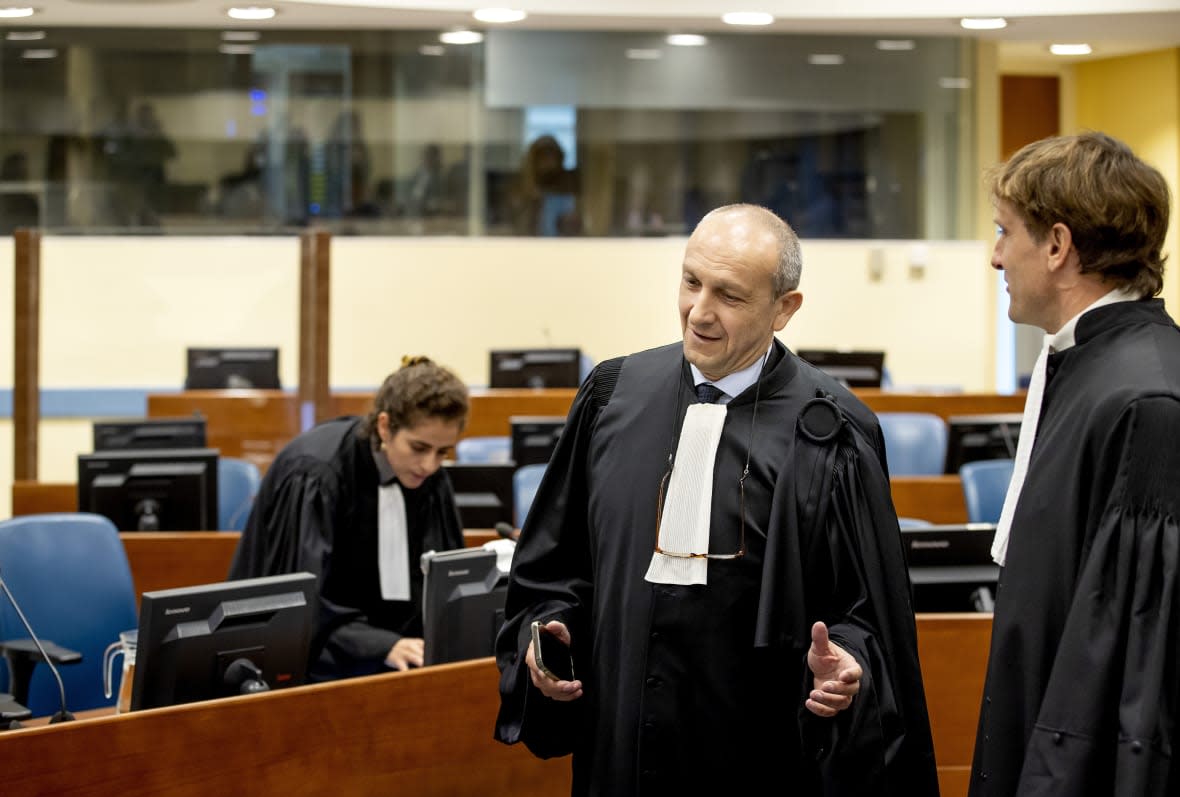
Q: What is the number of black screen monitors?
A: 11